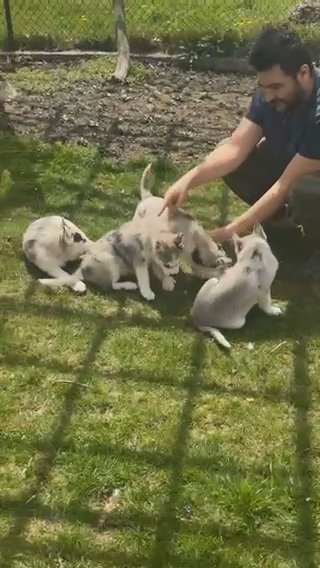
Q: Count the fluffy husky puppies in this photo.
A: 4